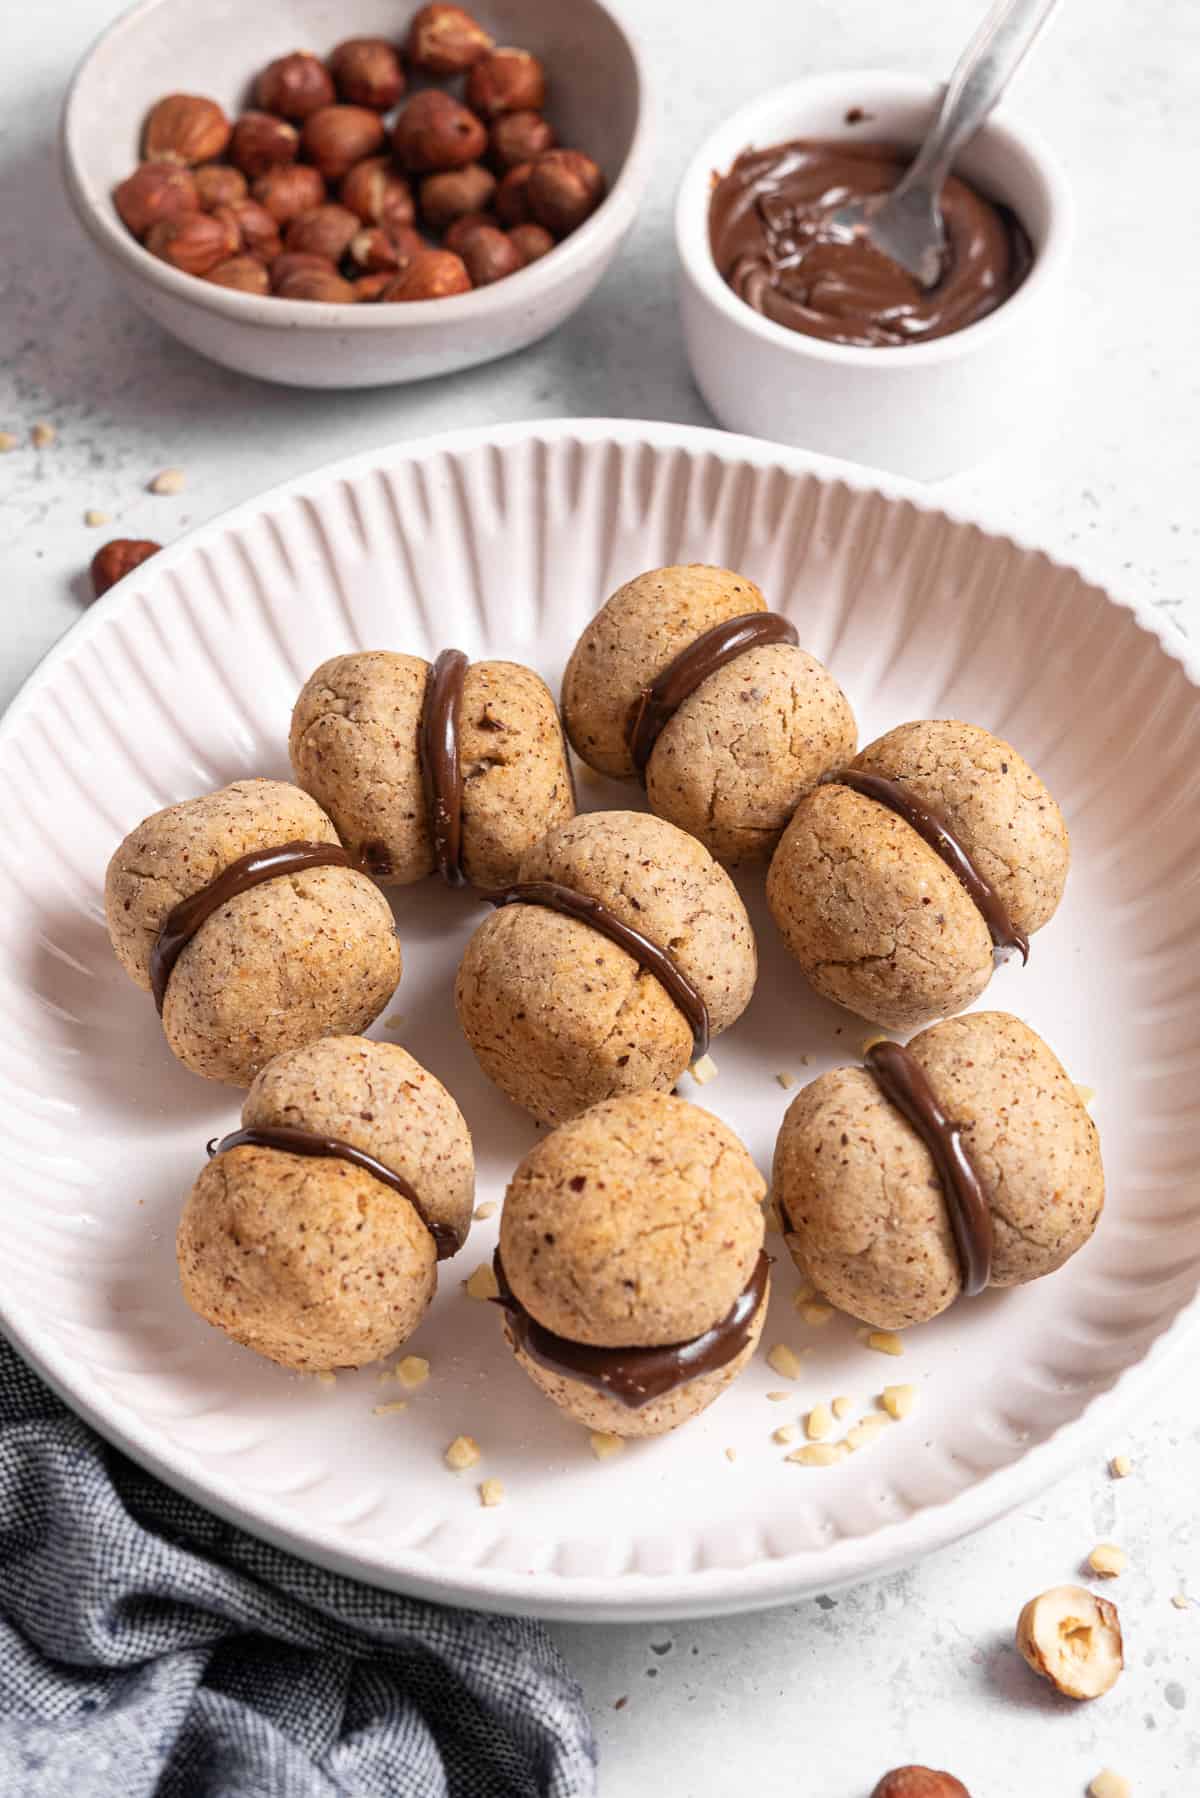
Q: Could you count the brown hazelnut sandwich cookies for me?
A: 8